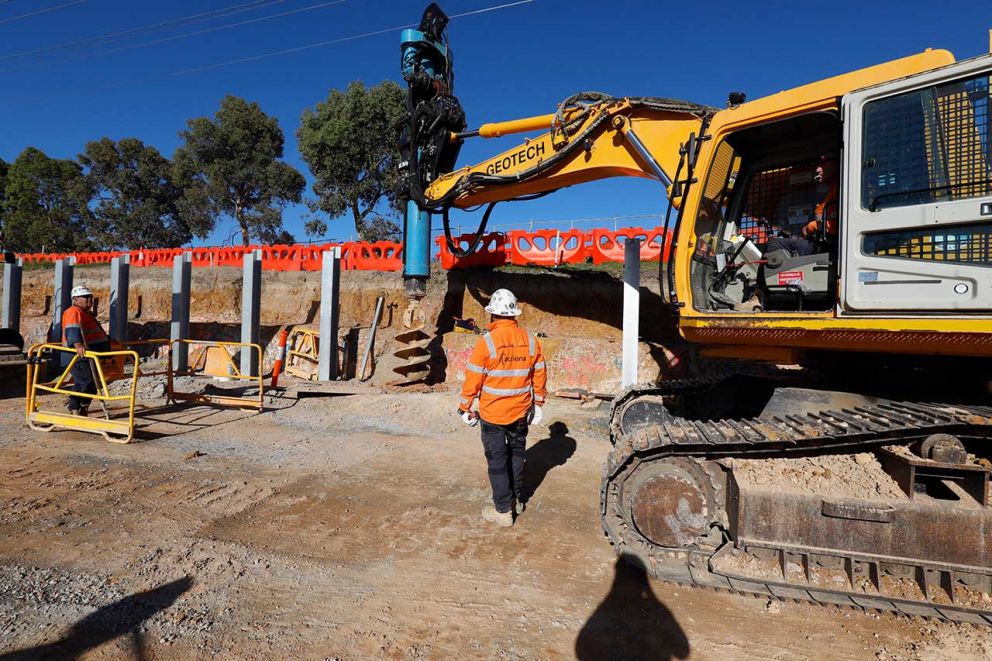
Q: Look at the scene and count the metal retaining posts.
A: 7